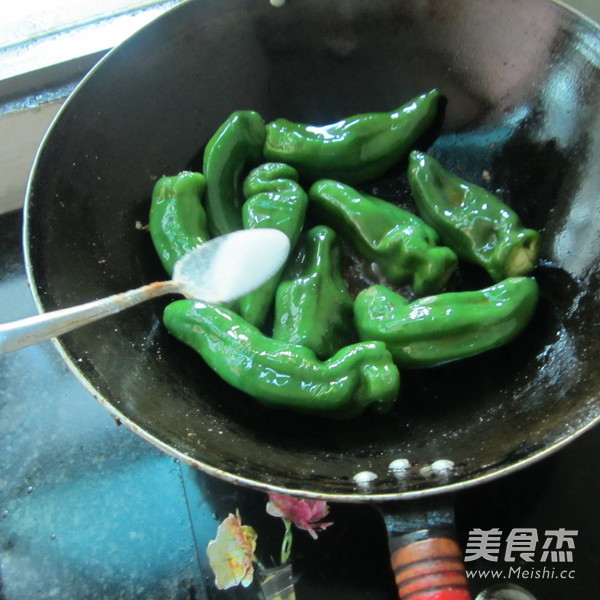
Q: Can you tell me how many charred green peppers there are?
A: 9